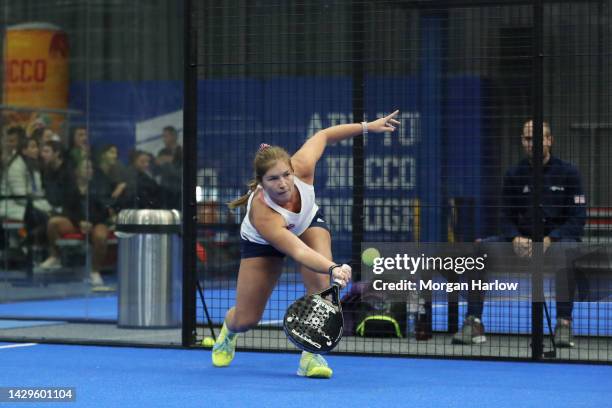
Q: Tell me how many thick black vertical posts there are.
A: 3